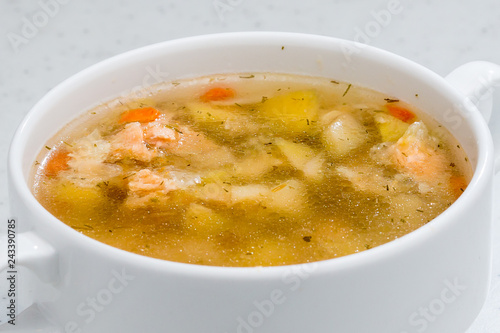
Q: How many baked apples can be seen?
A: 0